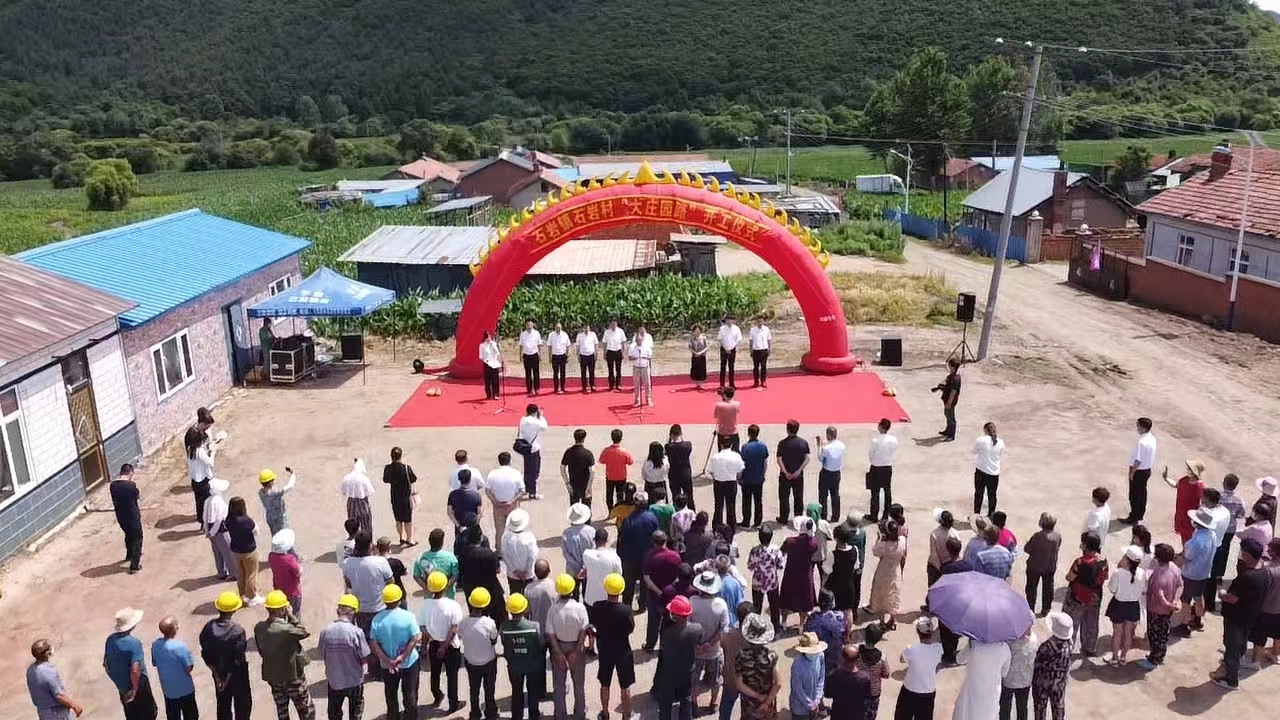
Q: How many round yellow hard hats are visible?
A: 10